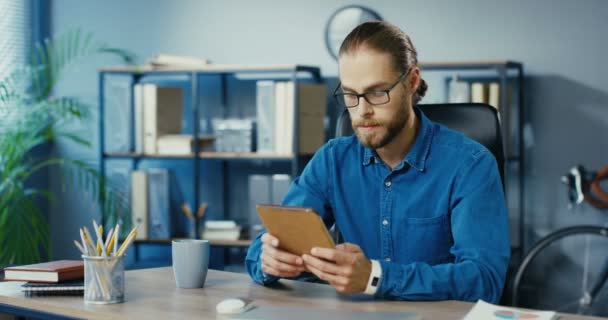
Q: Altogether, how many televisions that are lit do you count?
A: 0